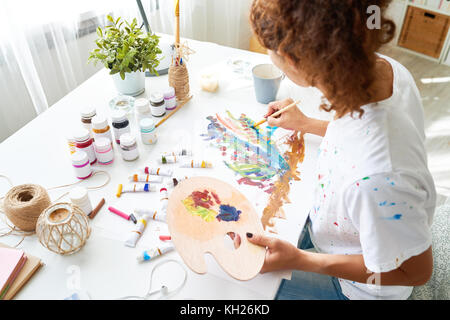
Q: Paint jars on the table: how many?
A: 12